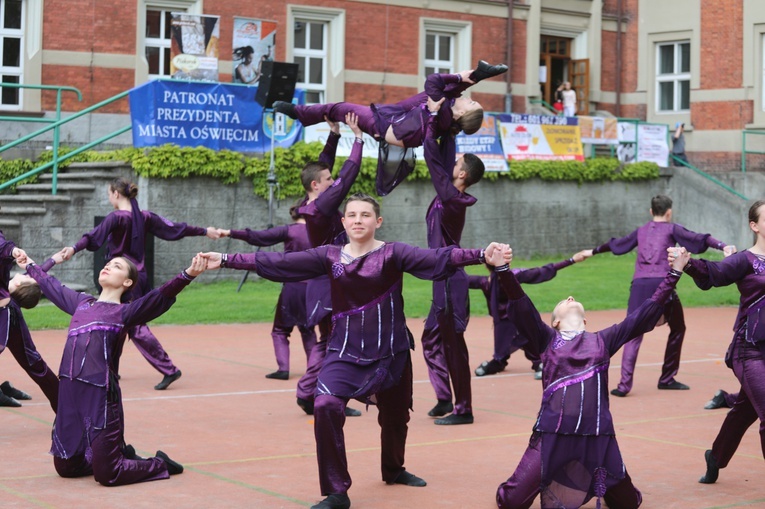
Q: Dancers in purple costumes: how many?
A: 13